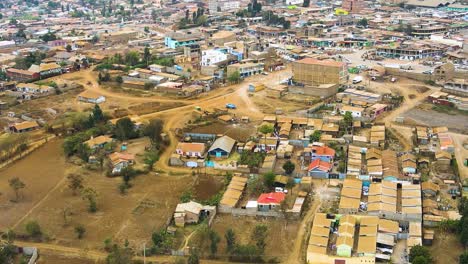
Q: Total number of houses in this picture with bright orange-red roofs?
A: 3